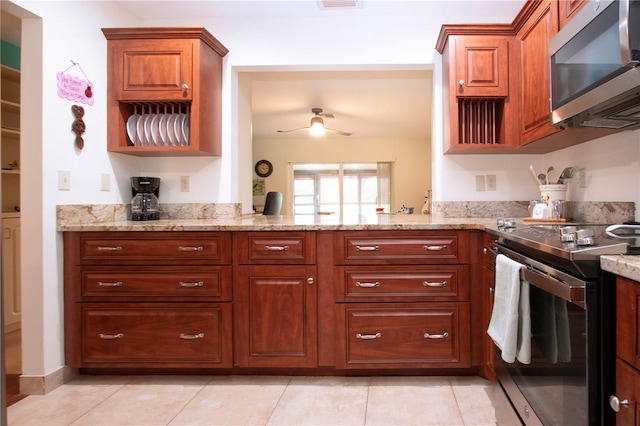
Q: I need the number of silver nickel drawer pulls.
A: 13